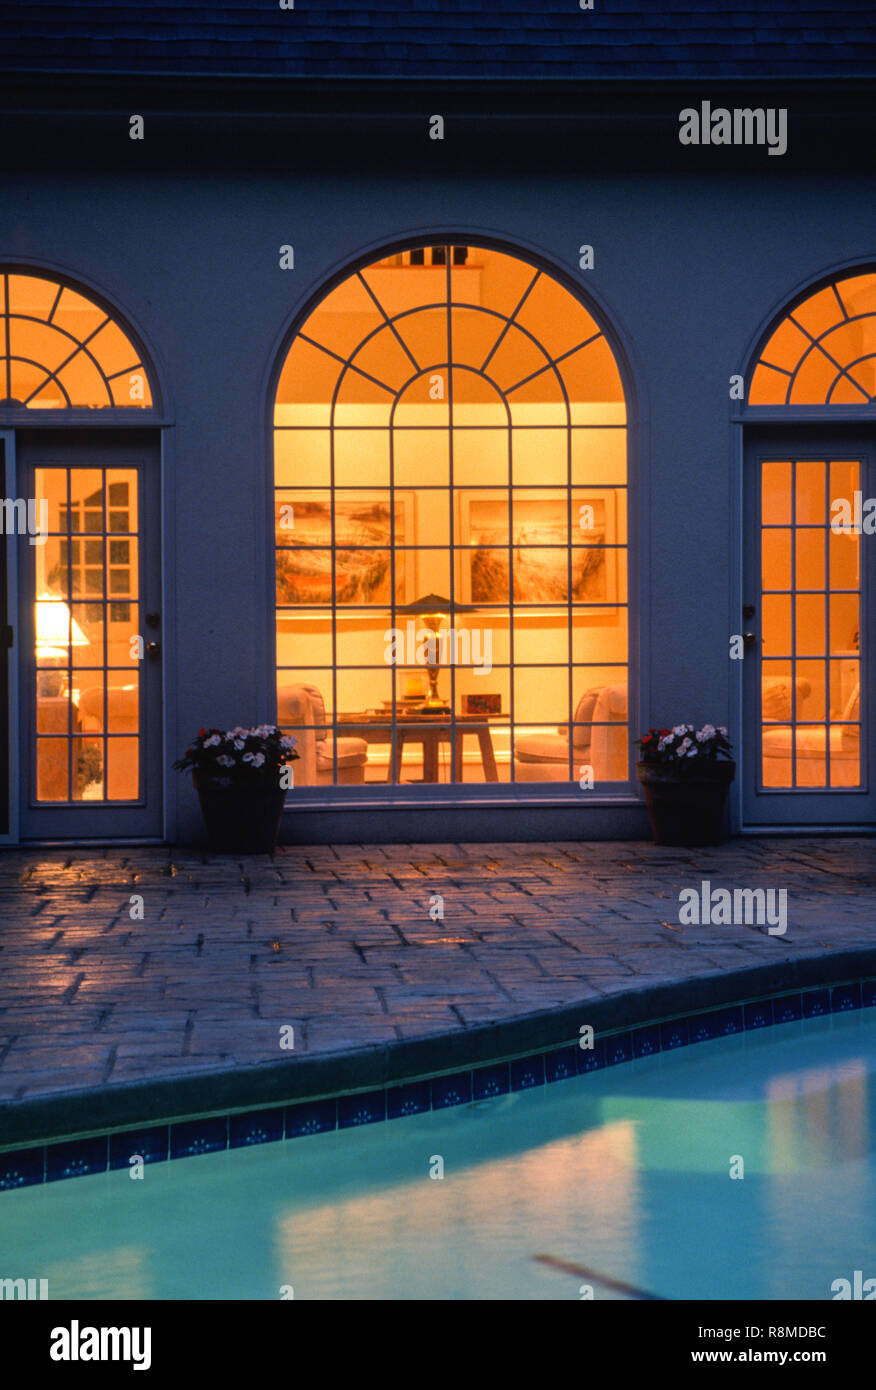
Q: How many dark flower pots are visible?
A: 2